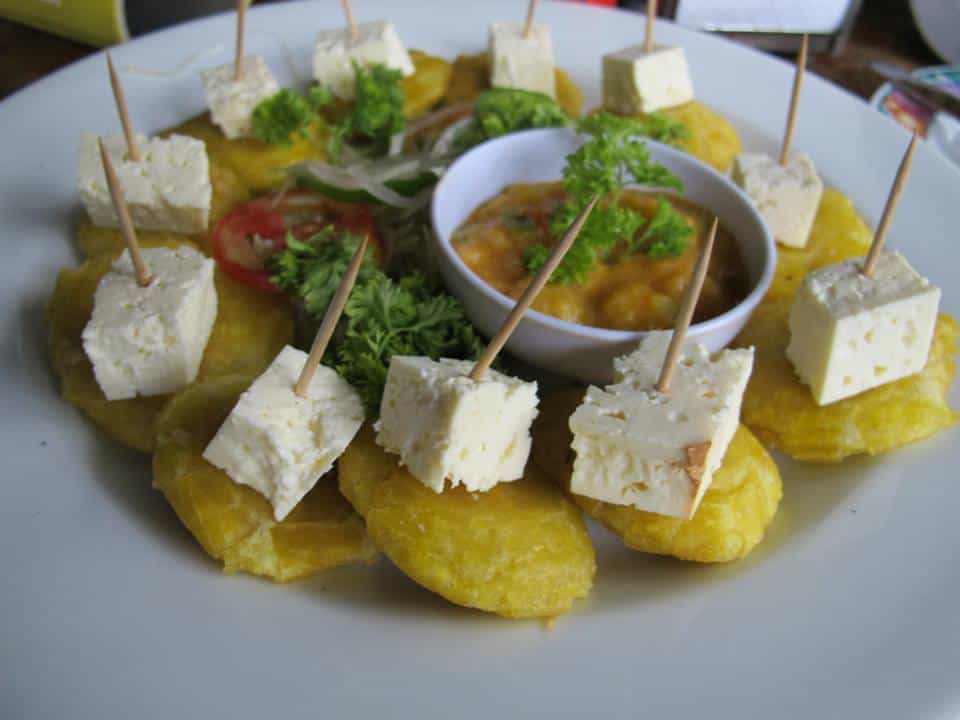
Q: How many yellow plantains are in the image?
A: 11